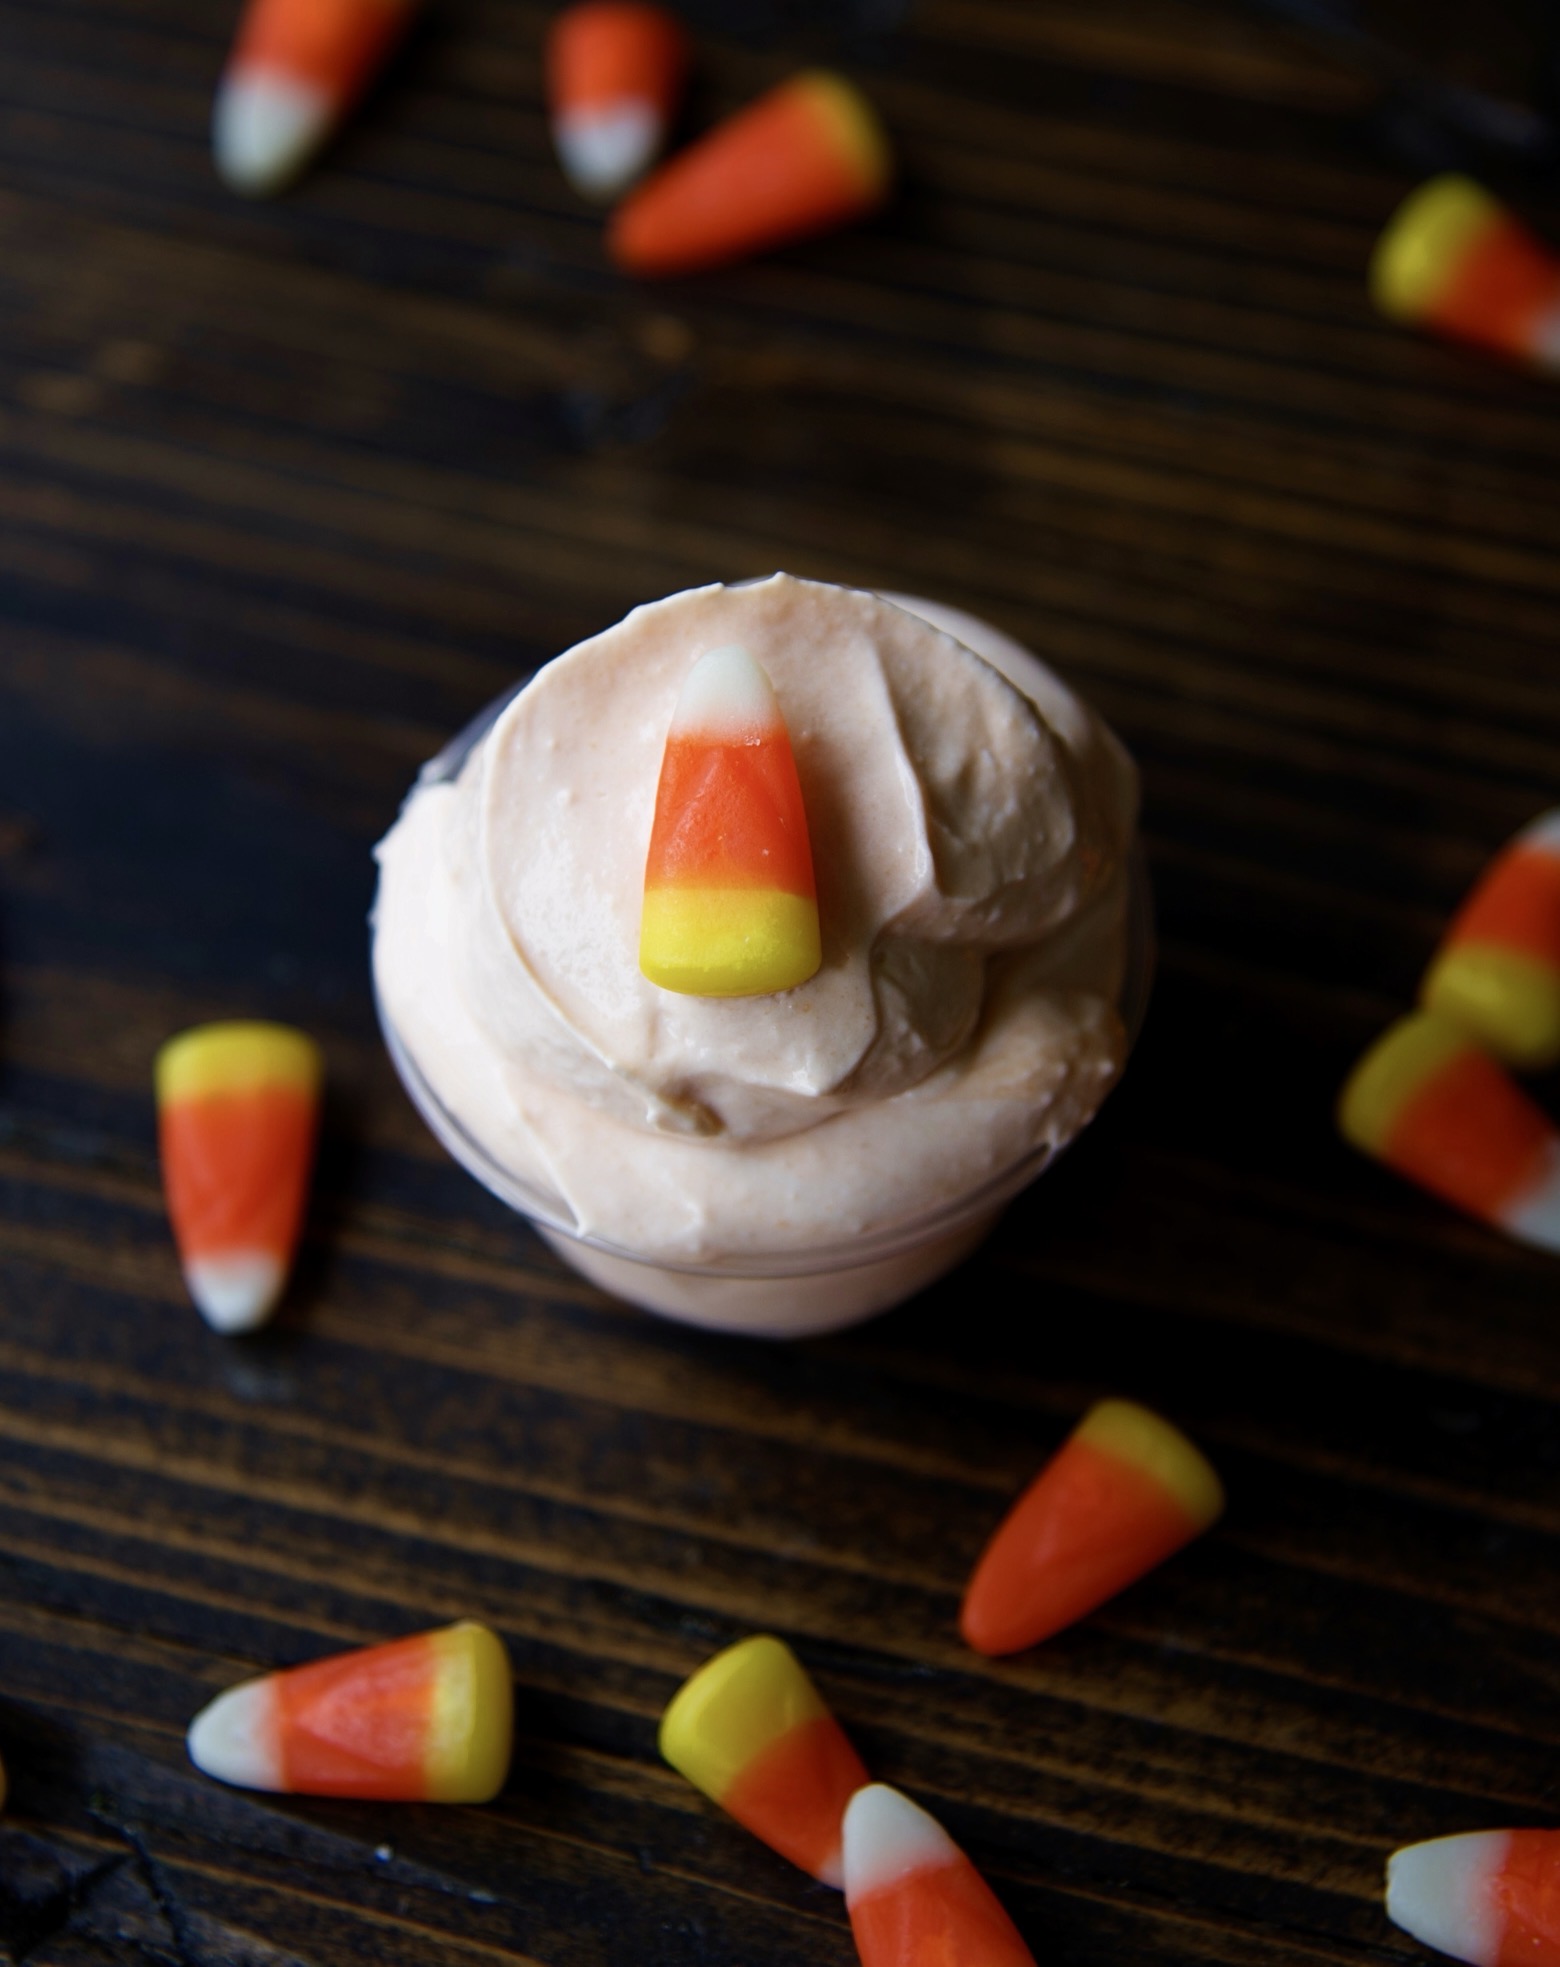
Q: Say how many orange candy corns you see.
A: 13